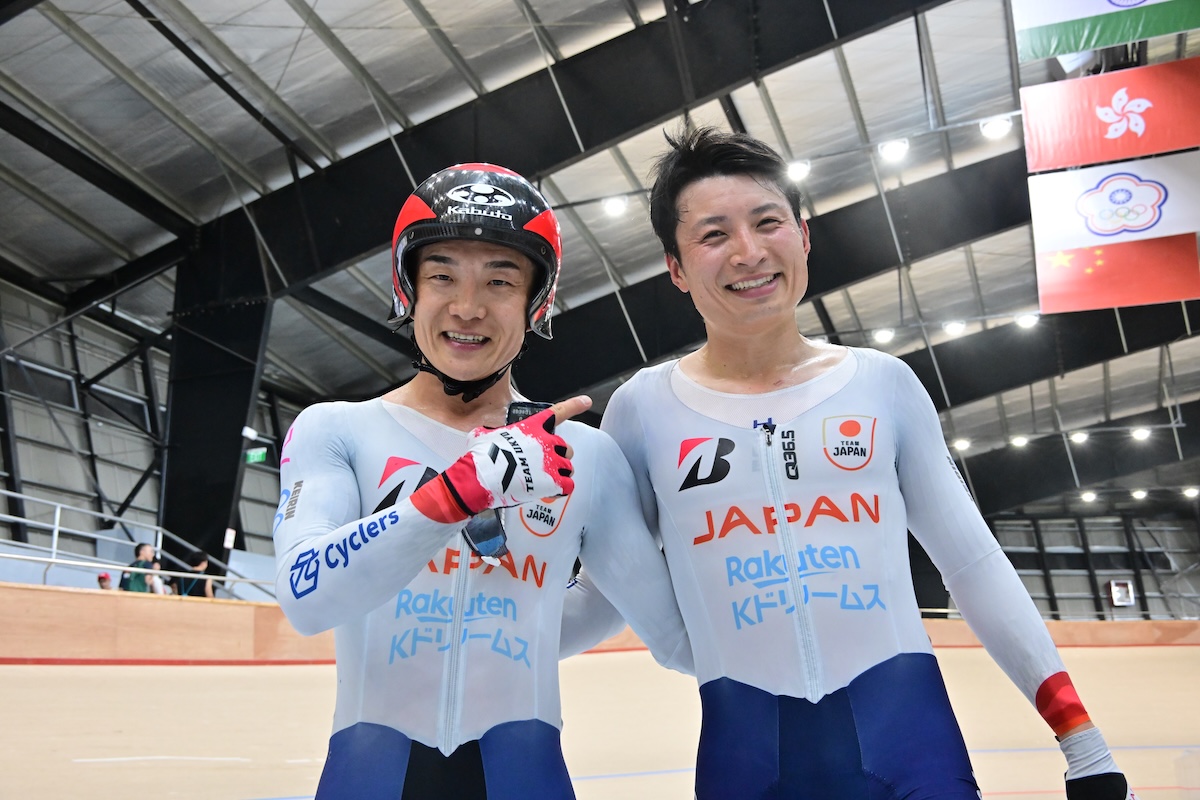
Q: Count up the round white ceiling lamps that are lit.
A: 14